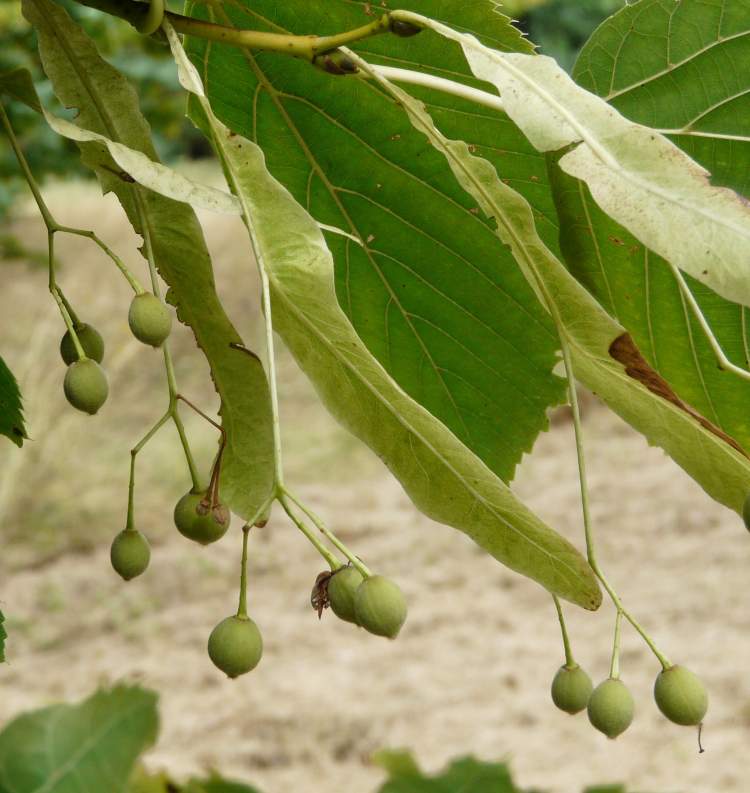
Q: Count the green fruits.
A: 11